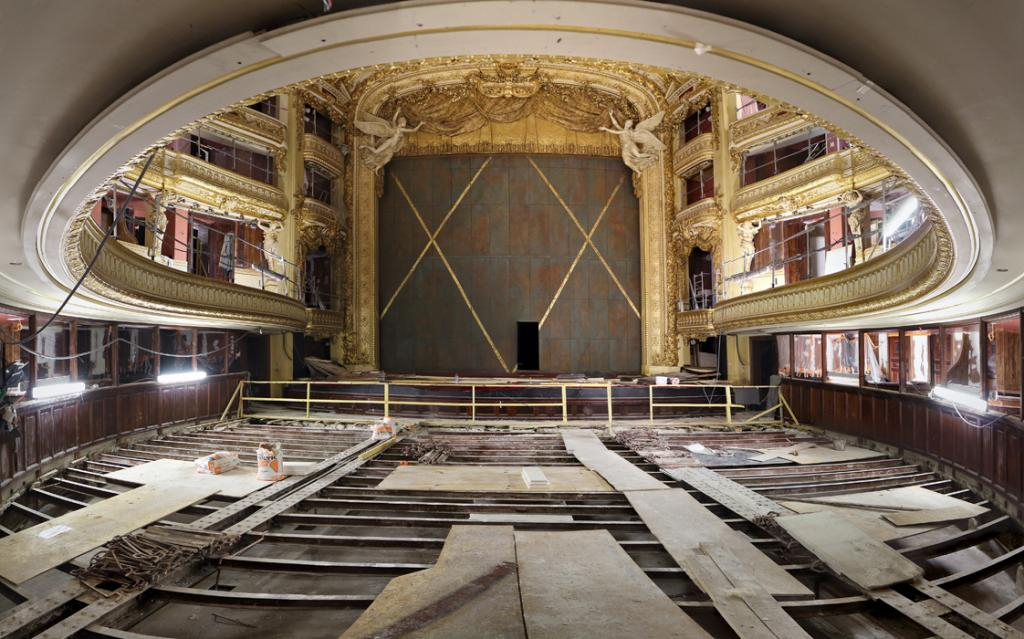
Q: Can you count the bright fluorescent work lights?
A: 4